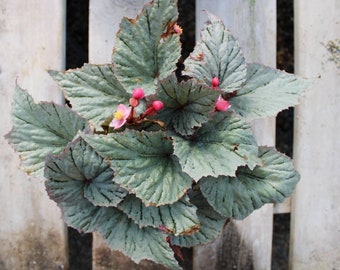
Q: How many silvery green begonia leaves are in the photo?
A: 13